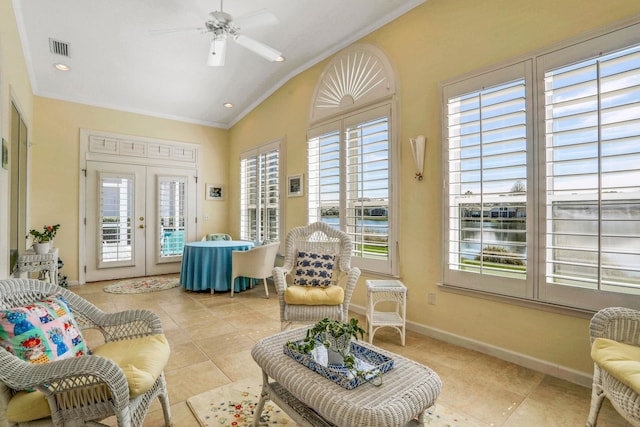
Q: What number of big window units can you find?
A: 3